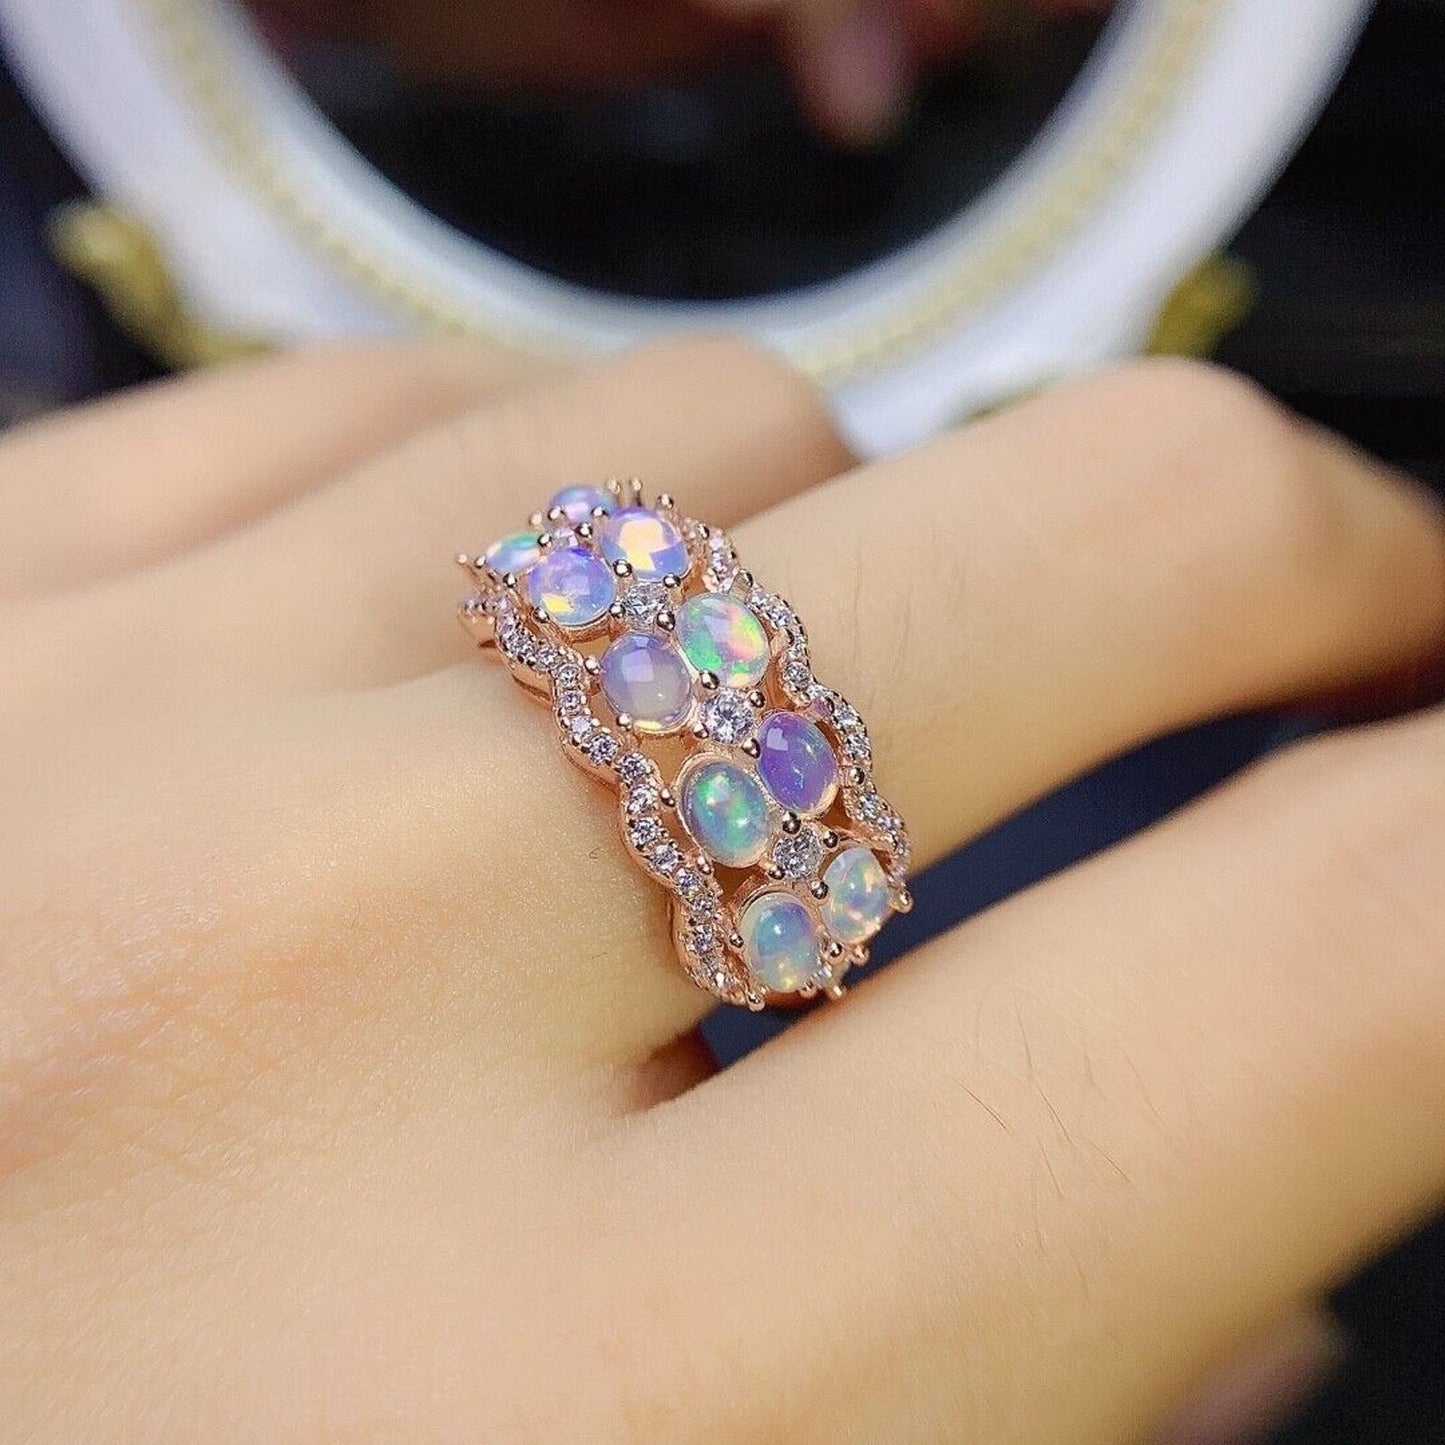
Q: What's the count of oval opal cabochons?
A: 10